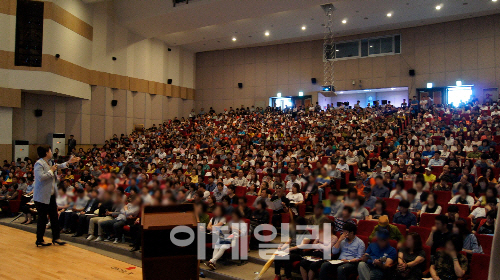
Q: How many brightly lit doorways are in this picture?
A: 2